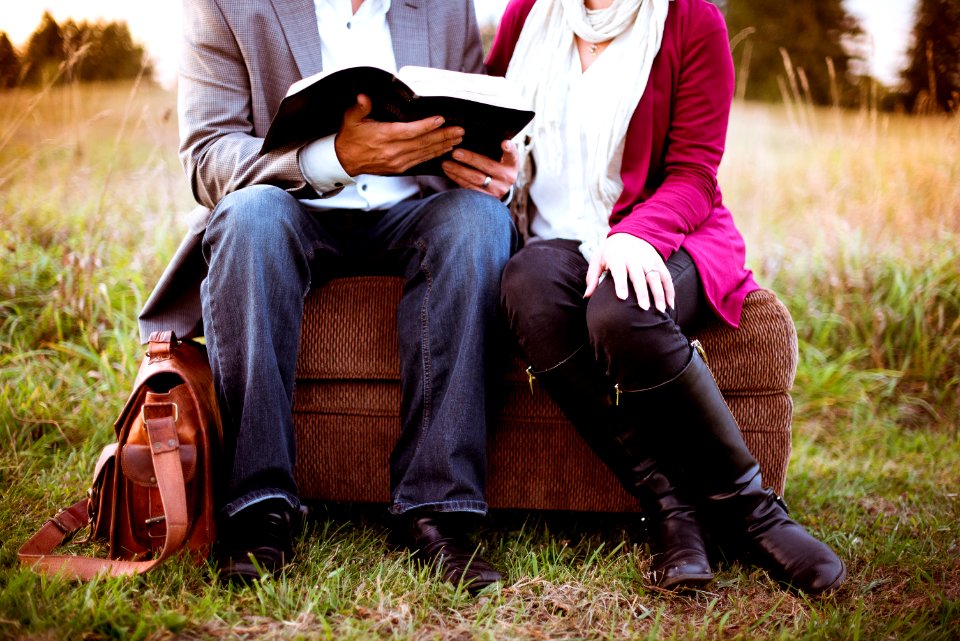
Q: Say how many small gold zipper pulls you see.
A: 3